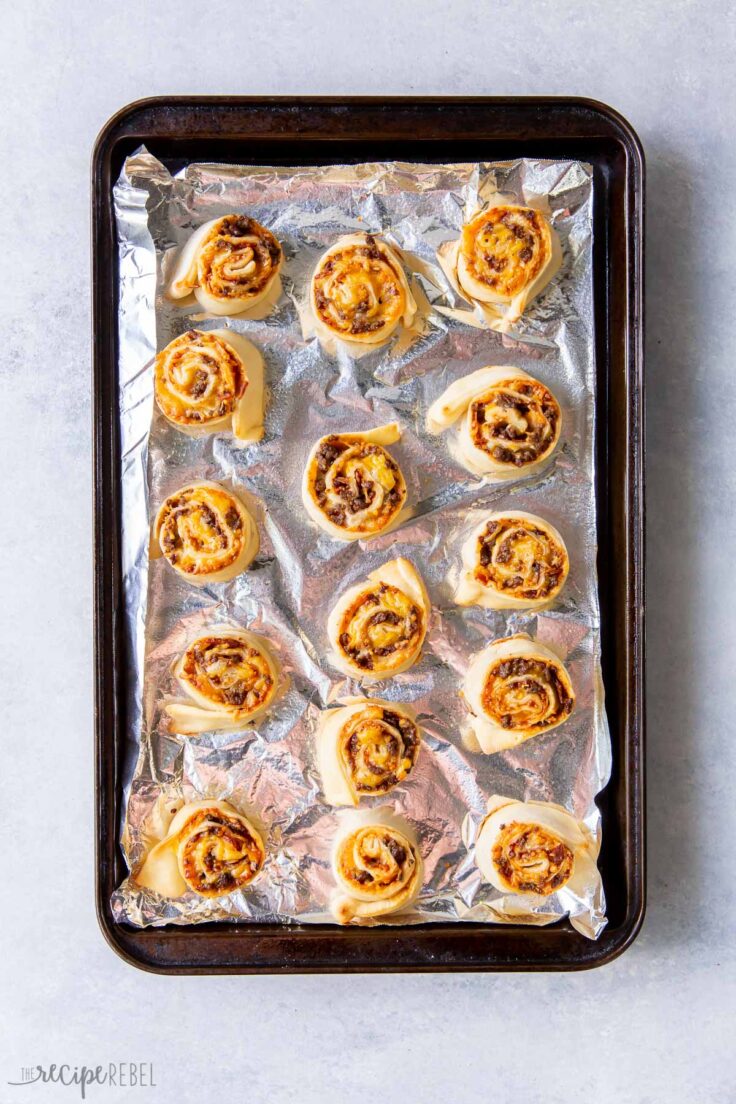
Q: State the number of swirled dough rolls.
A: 15